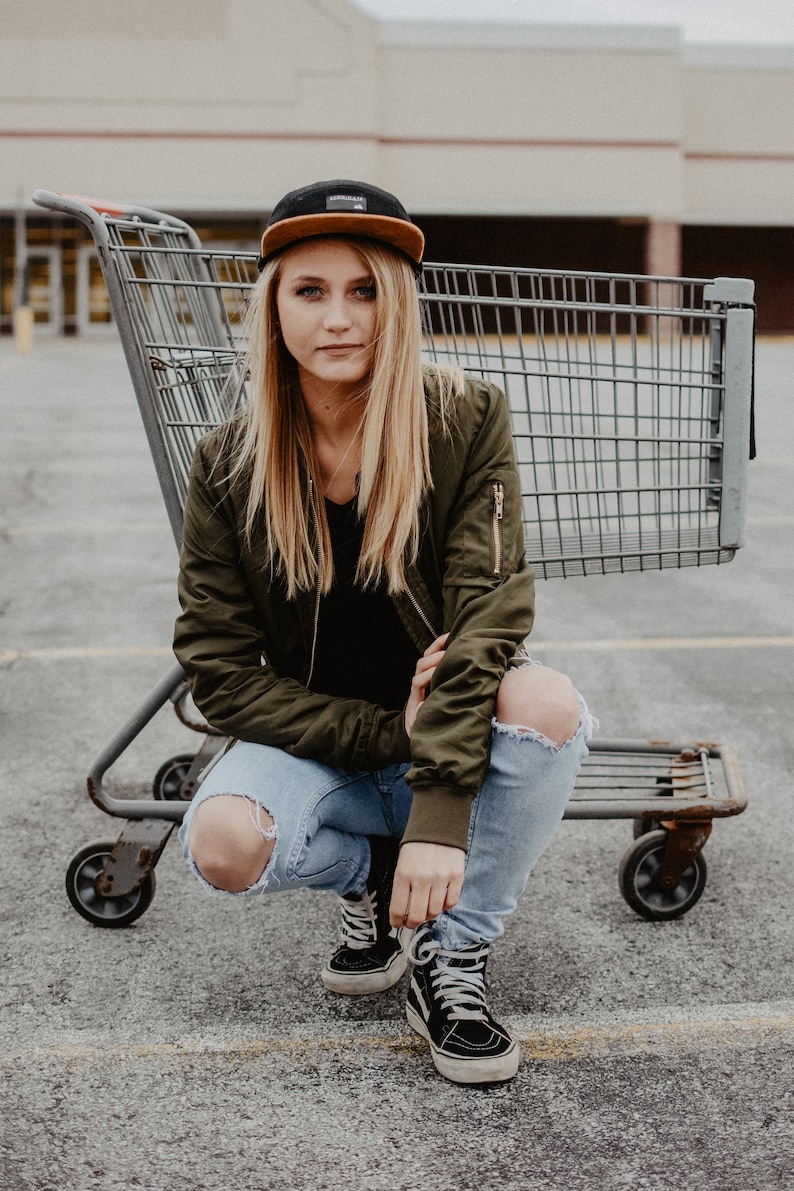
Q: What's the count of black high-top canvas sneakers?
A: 2